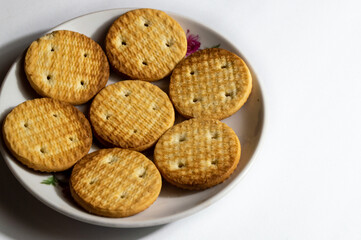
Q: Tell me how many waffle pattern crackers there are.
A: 7